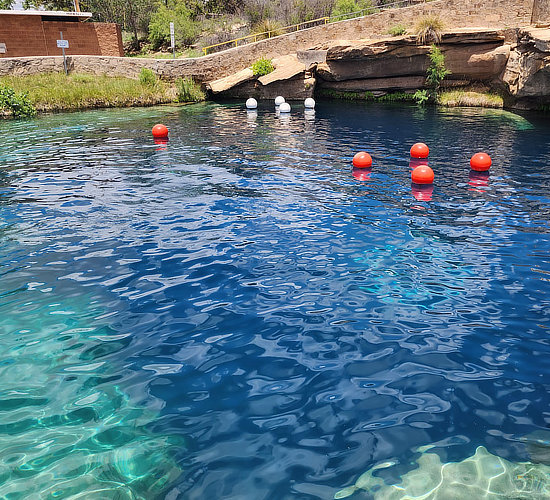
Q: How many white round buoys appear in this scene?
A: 4